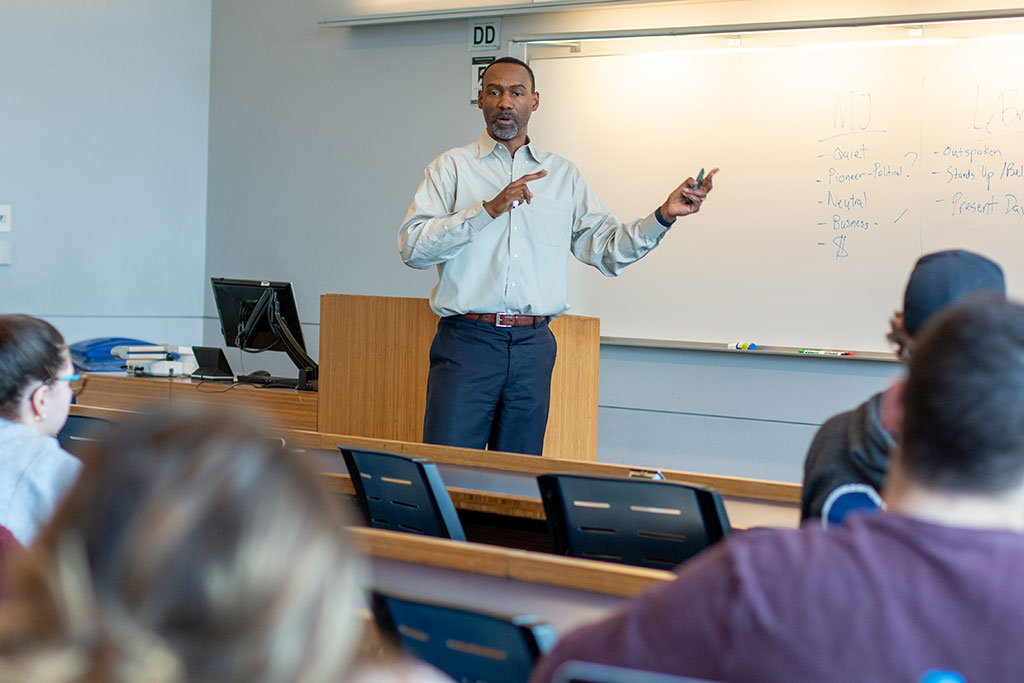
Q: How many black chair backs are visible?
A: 4